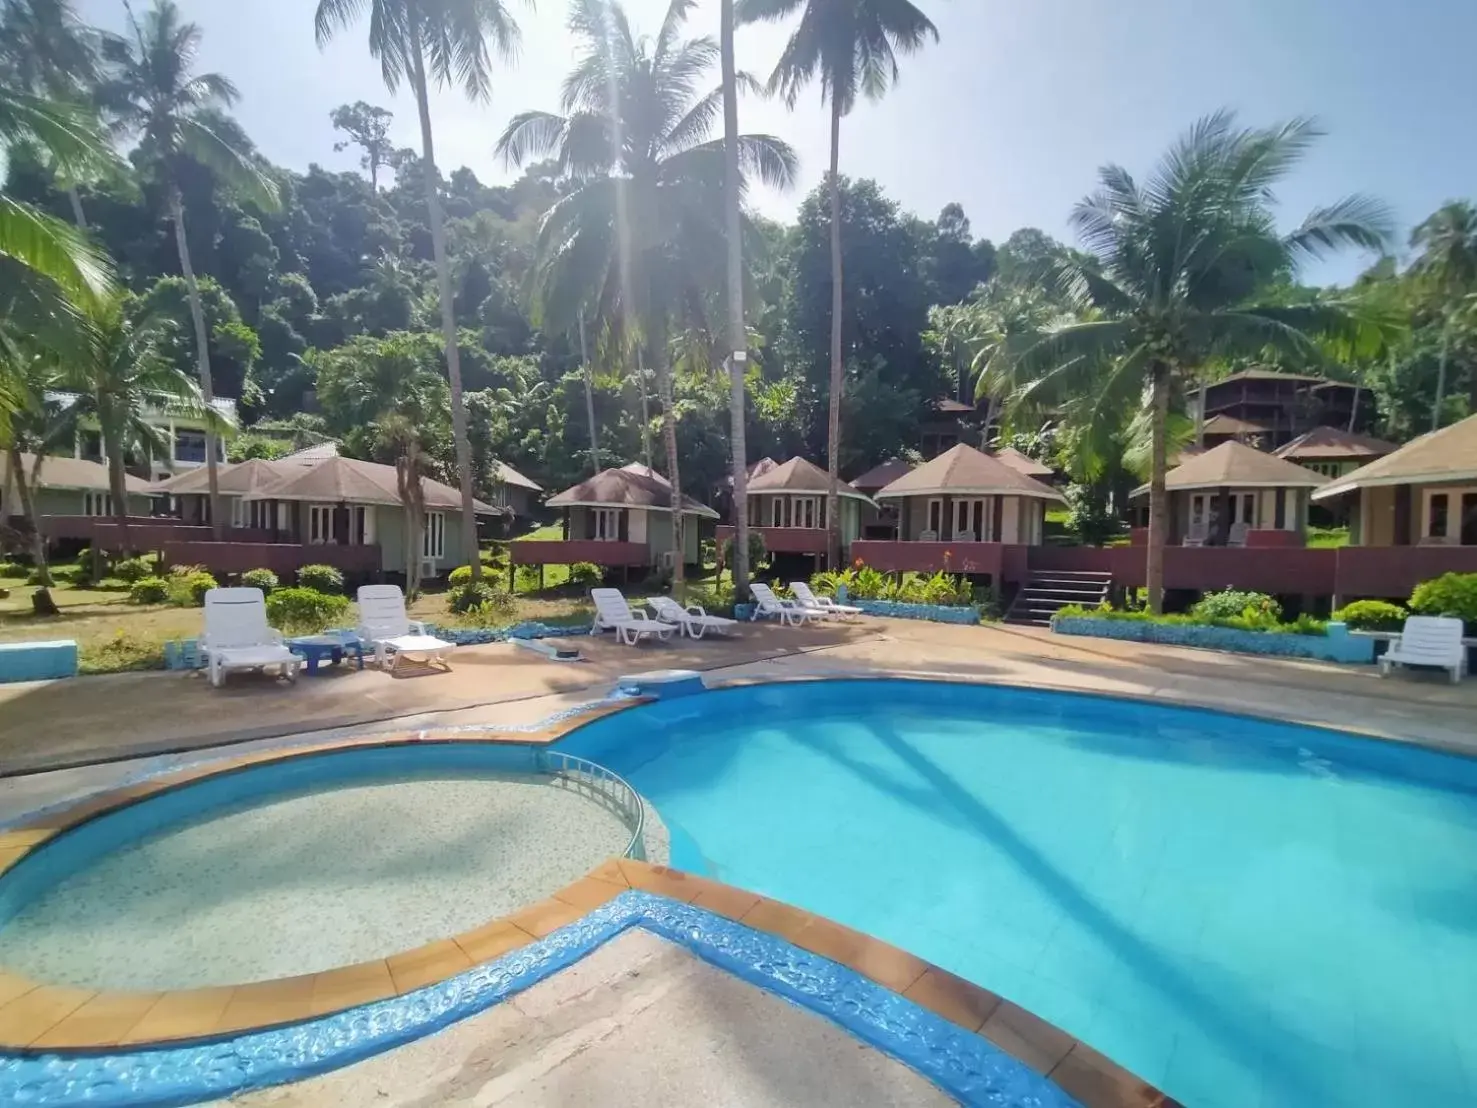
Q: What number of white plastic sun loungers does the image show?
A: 7